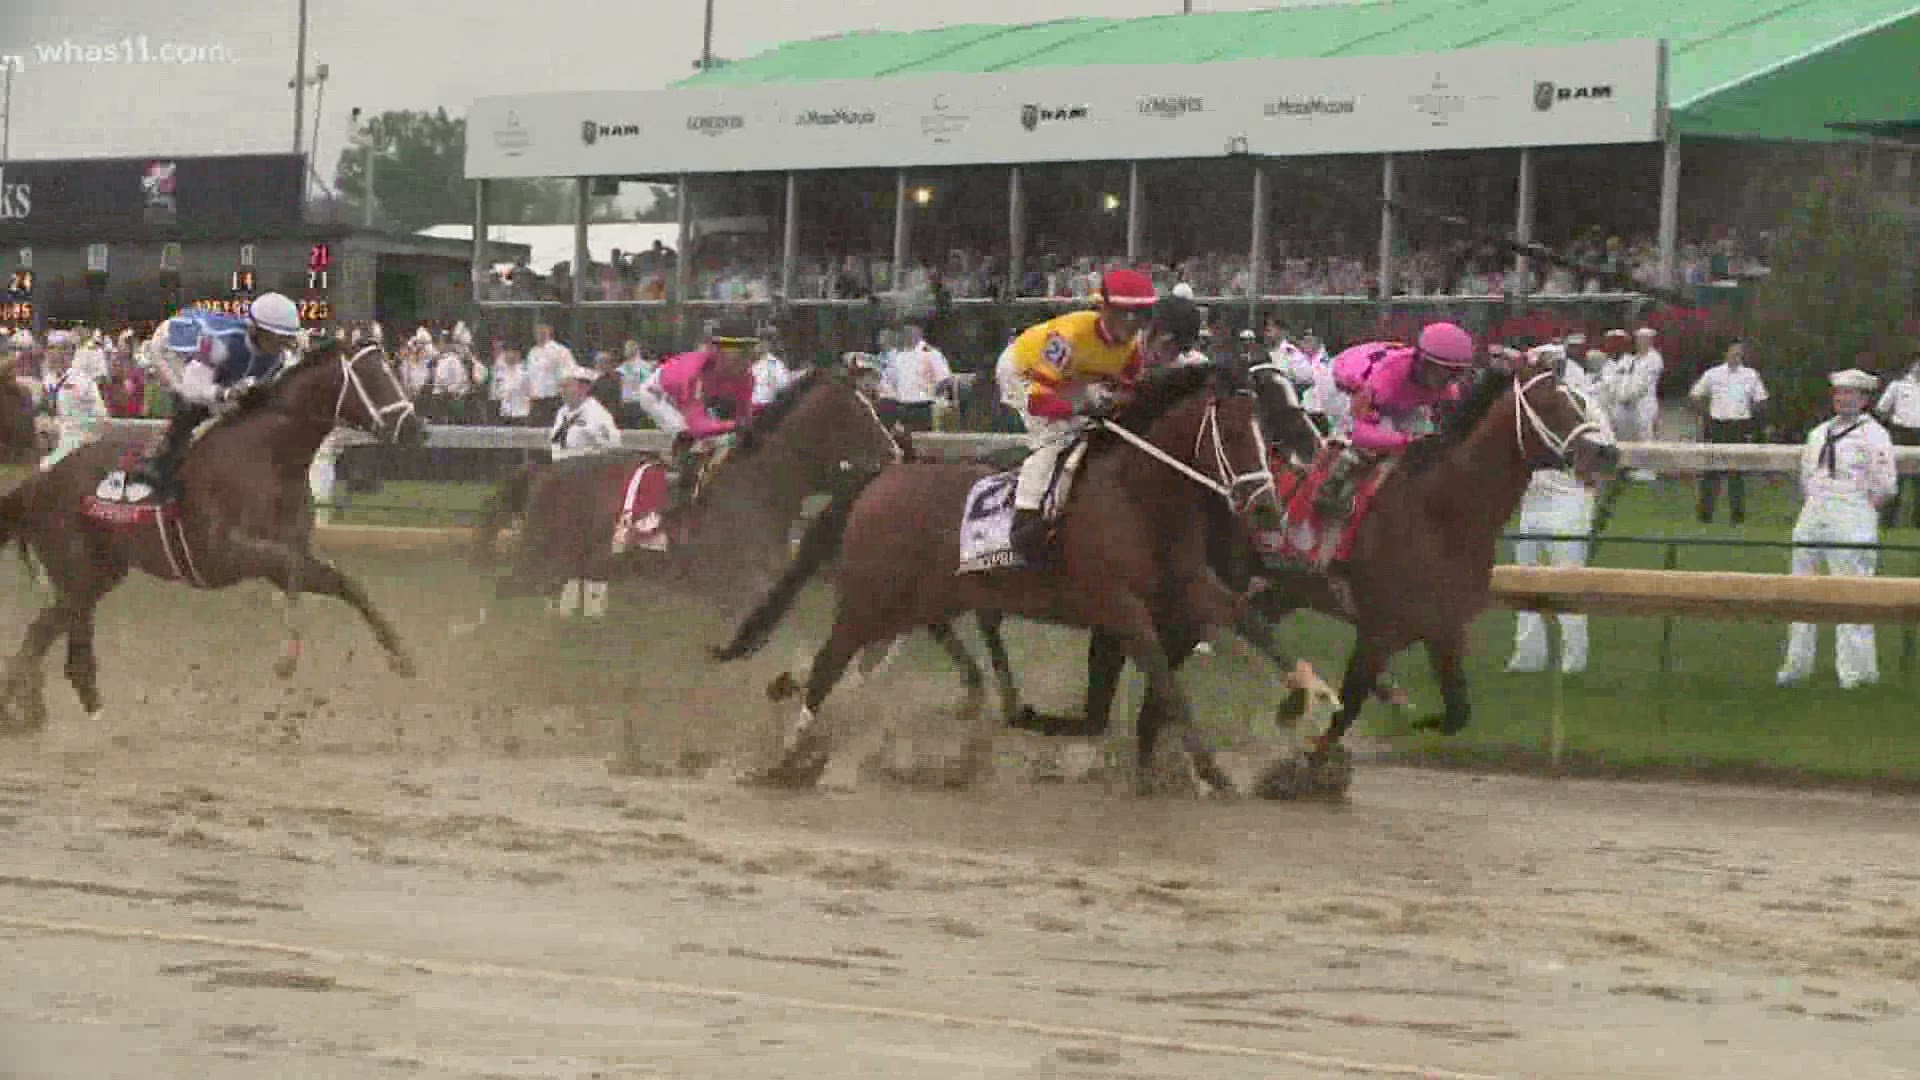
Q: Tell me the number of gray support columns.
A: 11